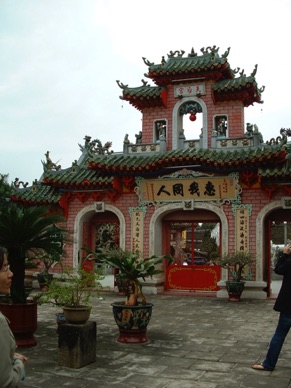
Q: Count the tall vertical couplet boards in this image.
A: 2